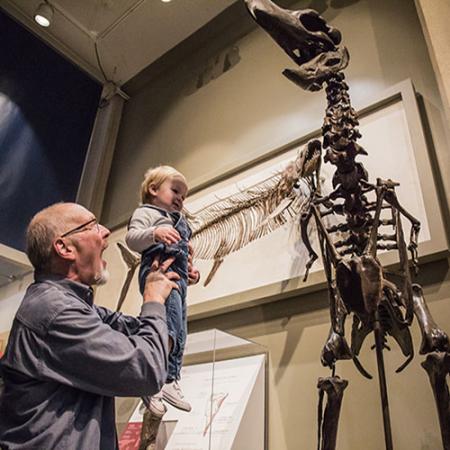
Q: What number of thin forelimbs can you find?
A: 2